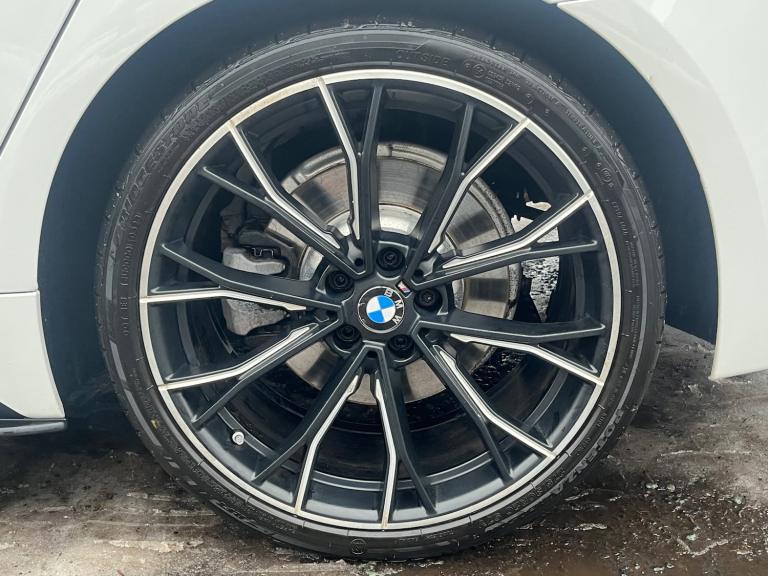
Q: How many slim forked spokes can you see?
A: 10